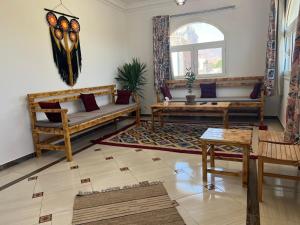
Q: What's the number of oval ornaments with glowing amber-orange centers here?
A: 5